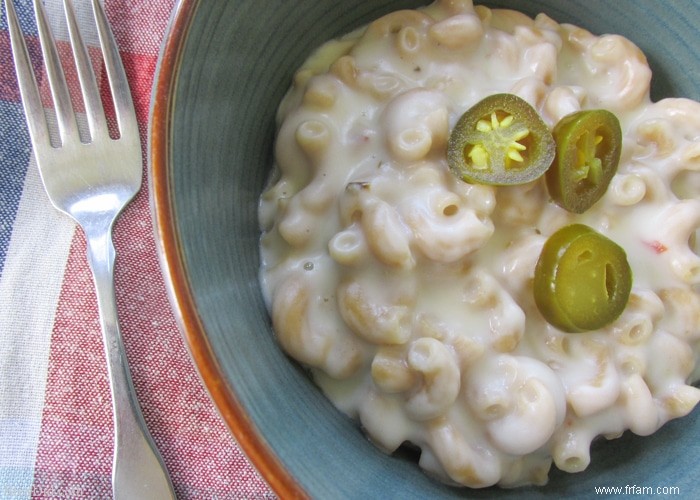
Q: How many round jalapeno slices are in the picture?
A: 3